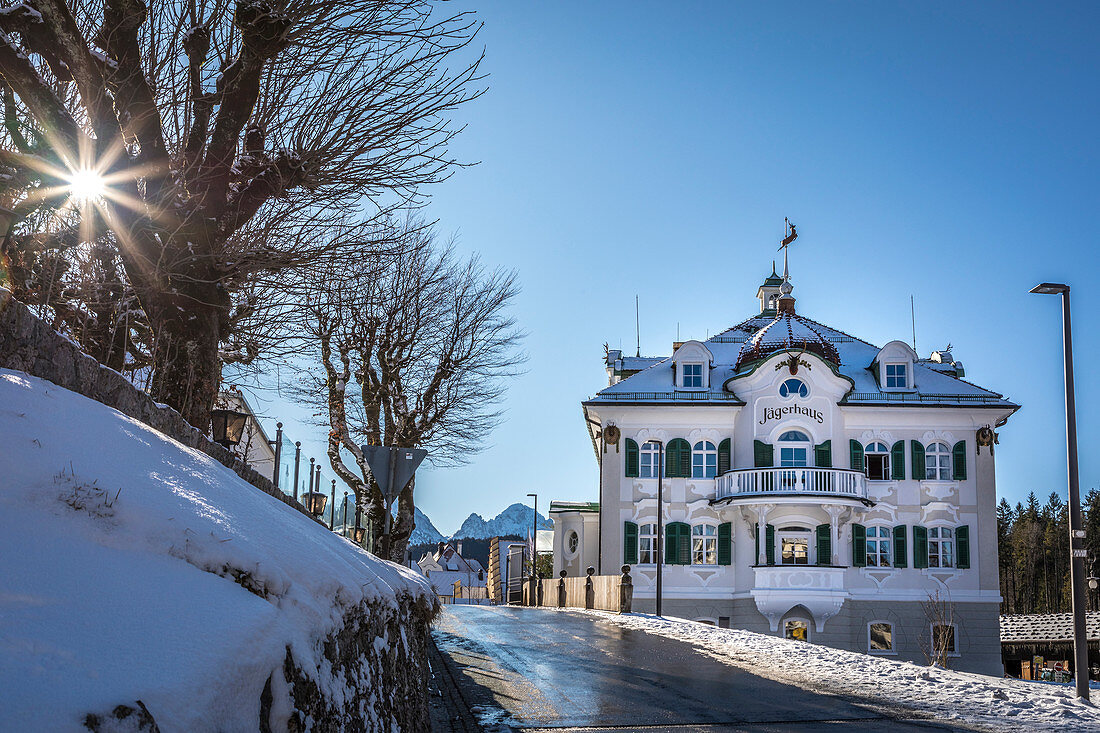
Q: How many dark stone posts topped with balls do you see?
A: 4